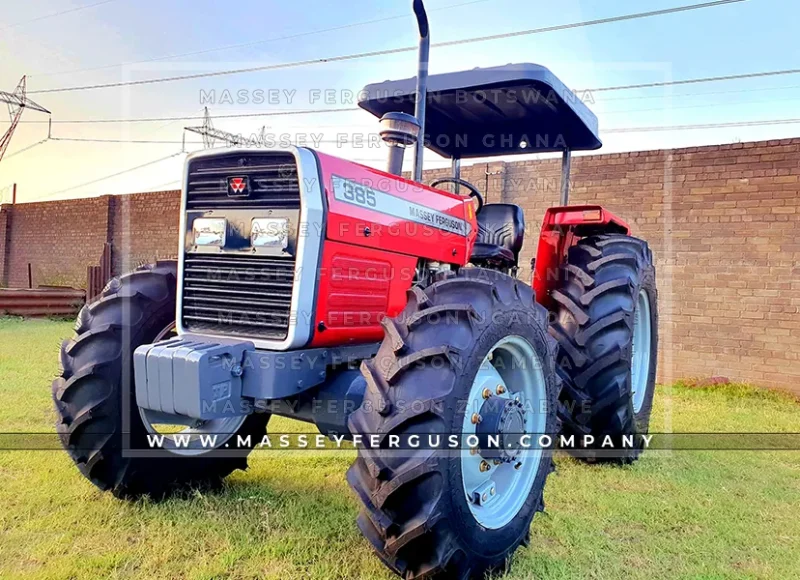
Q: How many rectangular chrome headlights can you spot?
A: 2